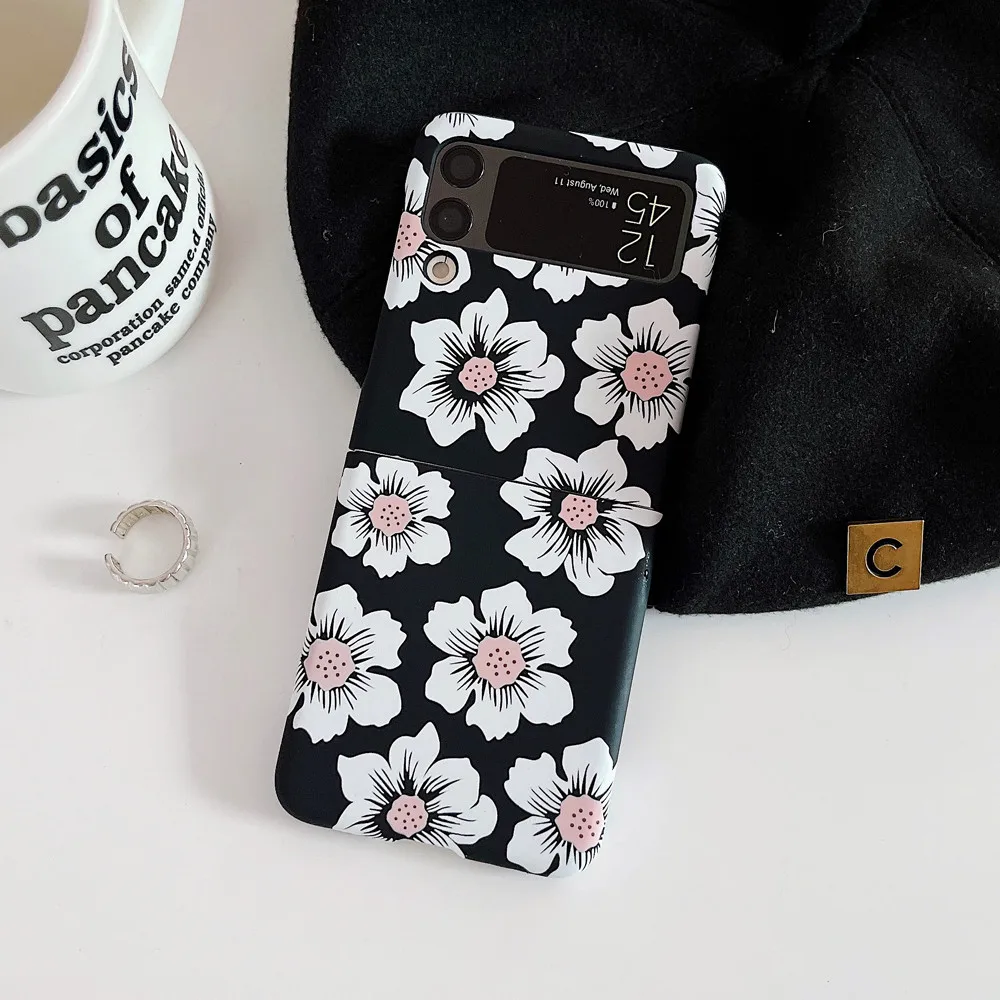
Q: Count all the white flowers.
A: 13